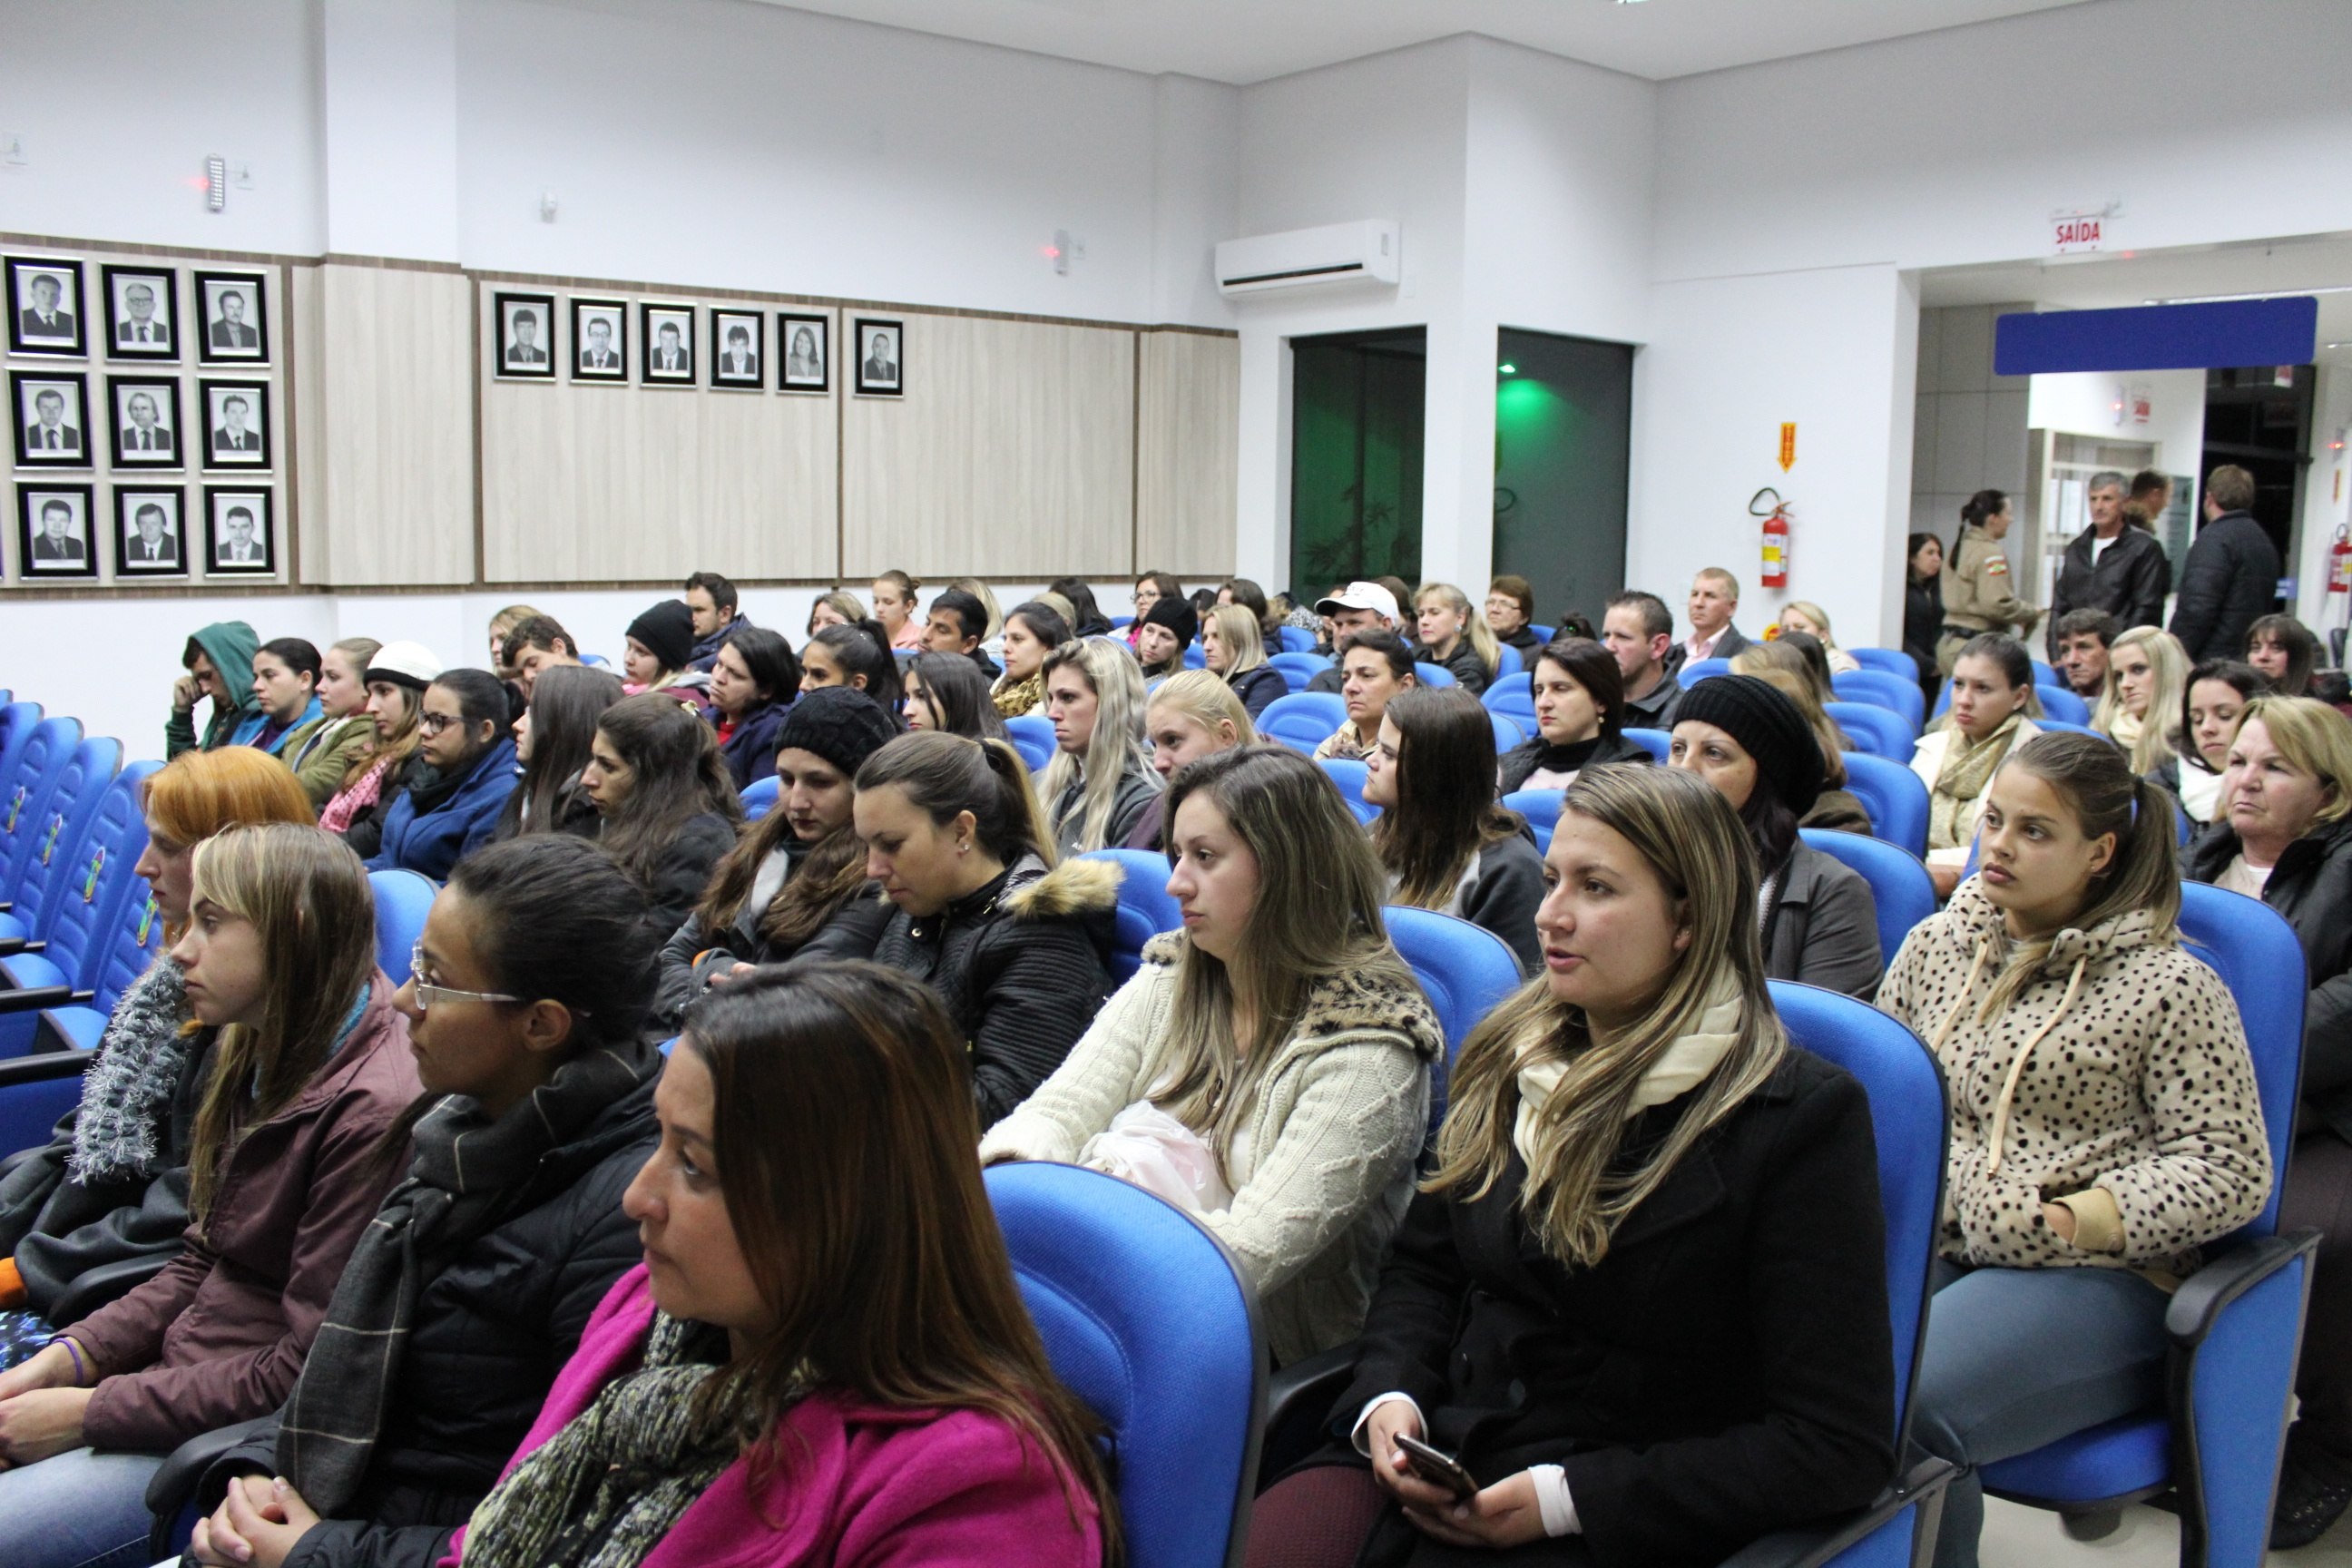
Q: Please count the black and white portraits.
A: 15